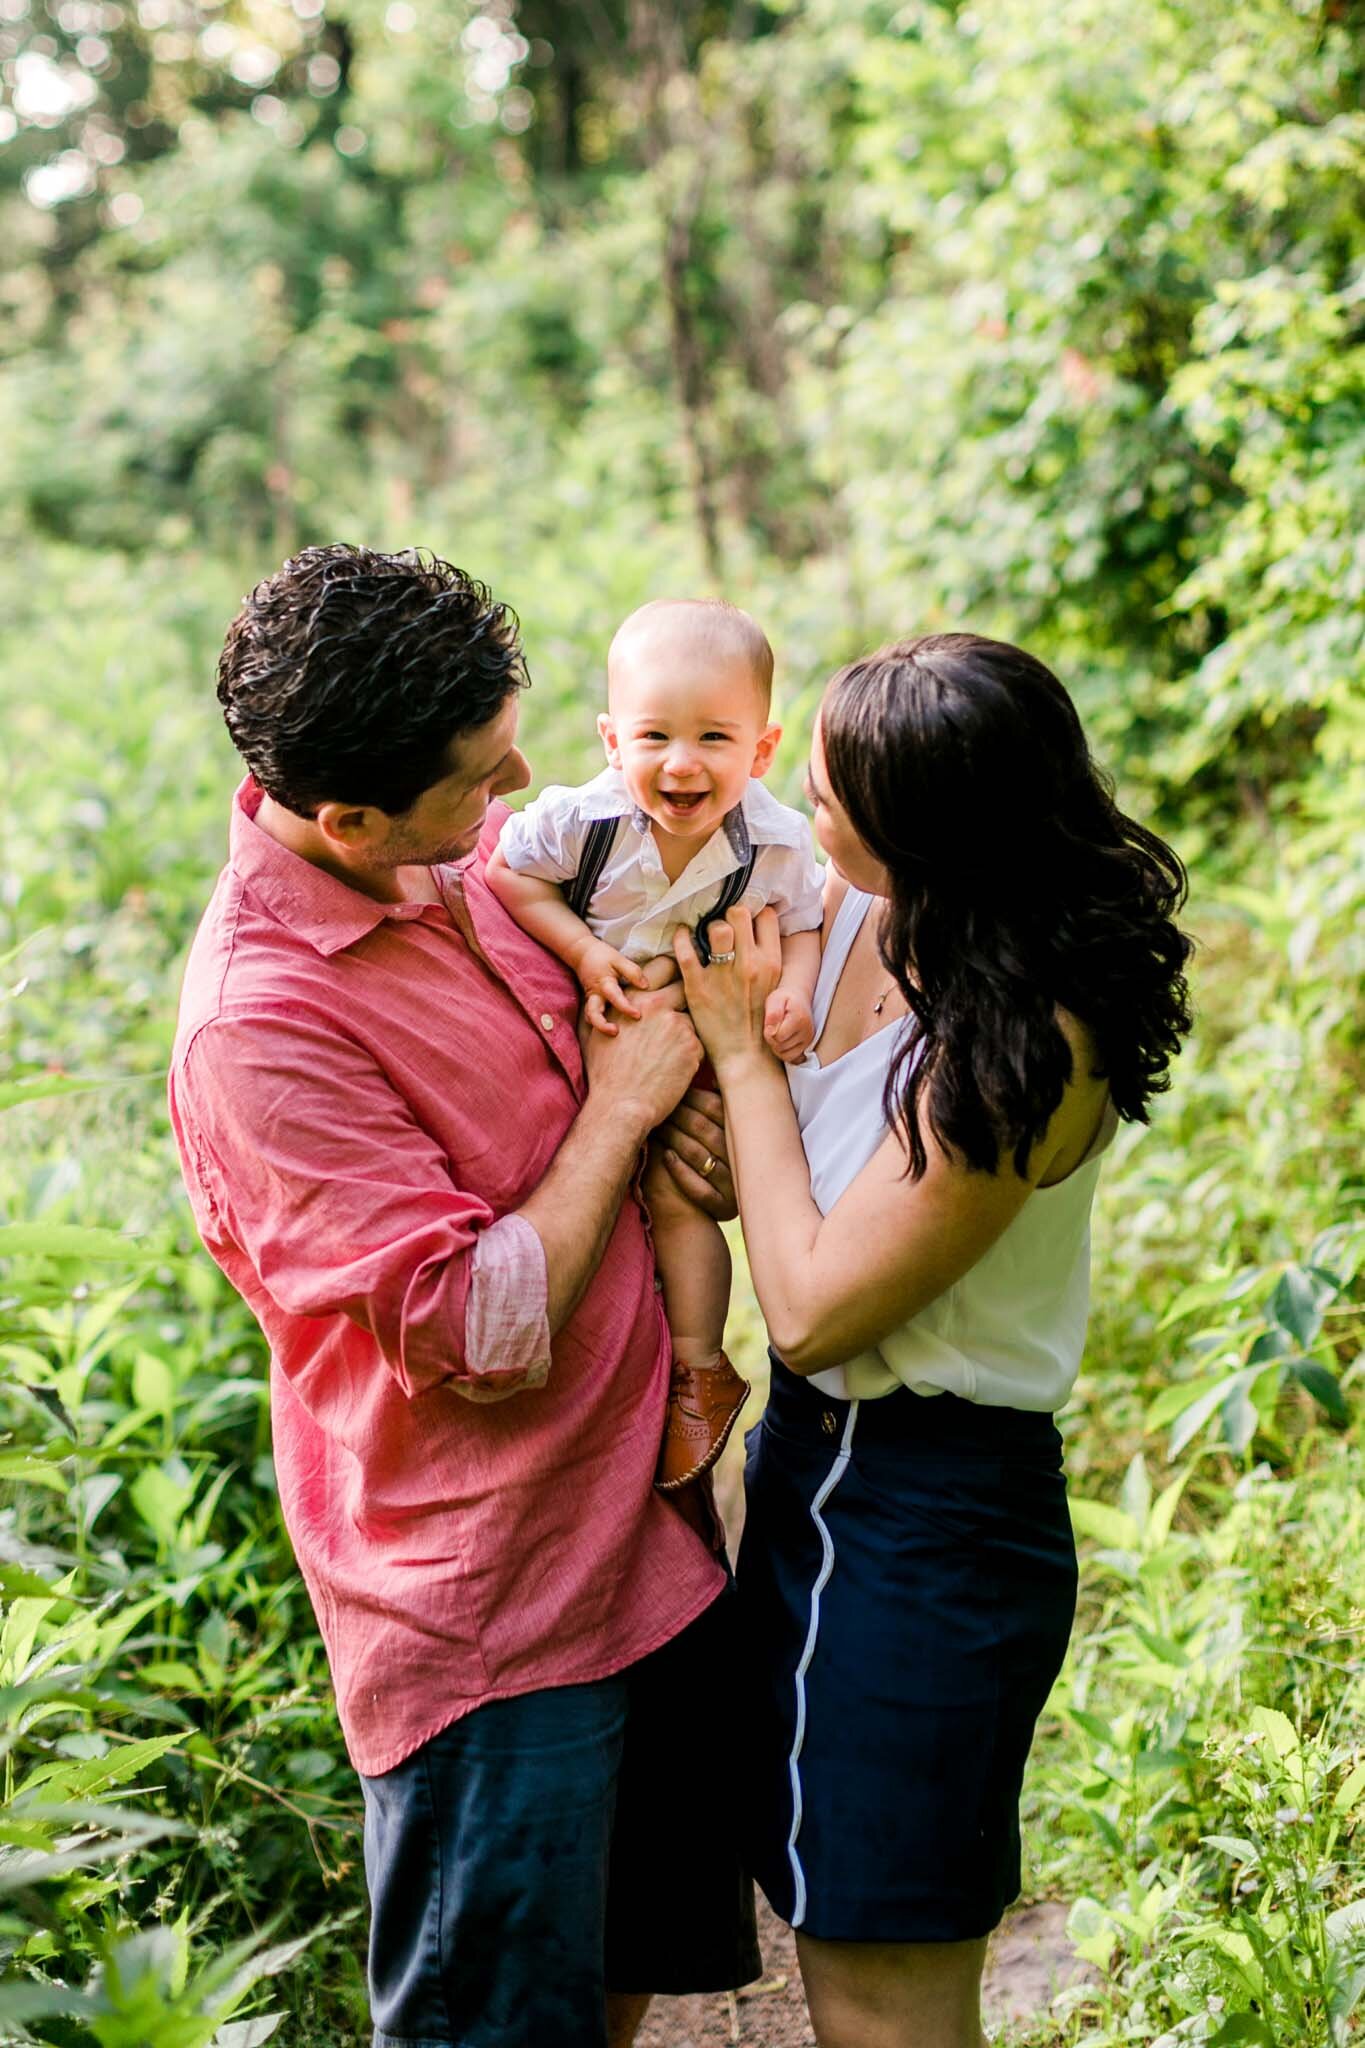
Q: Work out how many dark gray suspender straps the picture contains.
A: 2